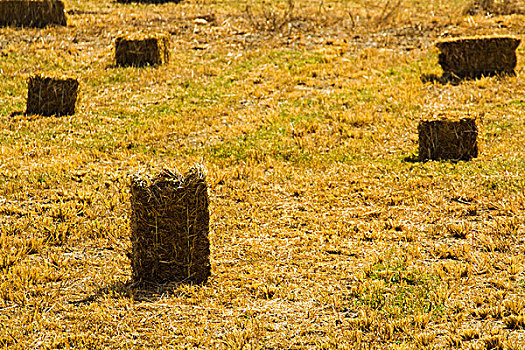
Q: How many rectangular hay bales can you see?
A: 6